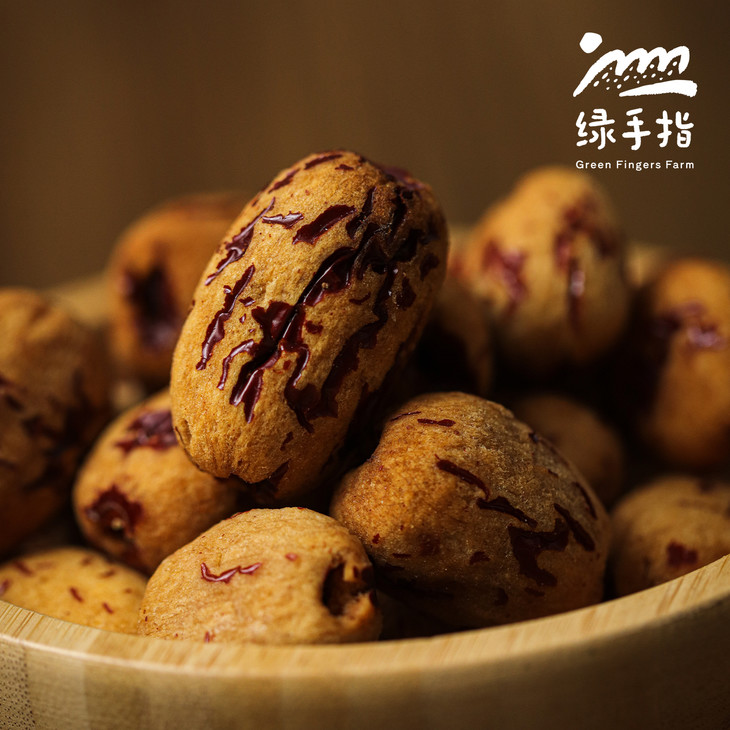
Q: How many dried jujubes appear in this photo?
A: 12